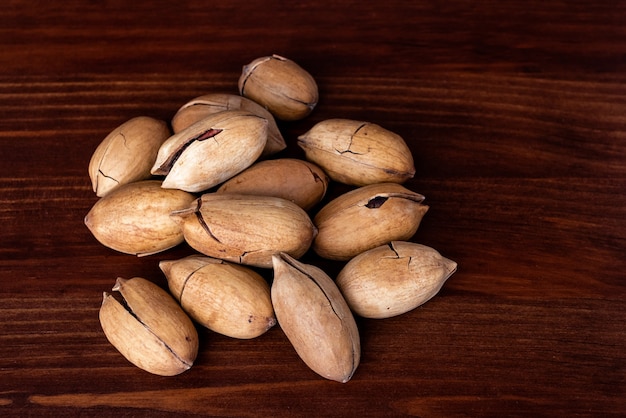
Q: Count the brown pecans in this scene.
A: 13